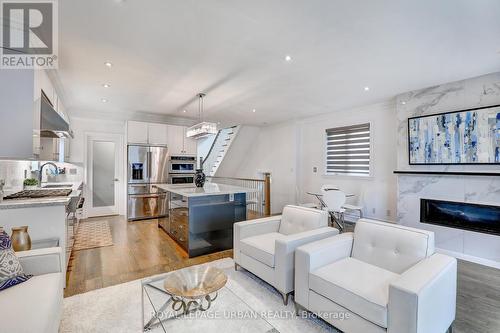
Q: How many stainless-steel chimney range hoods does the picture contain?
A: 1